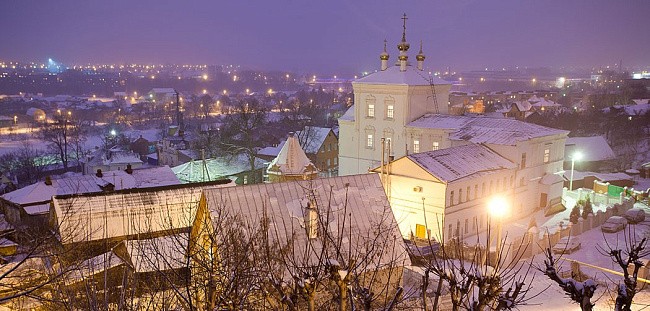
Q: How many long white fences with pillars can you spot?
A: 1